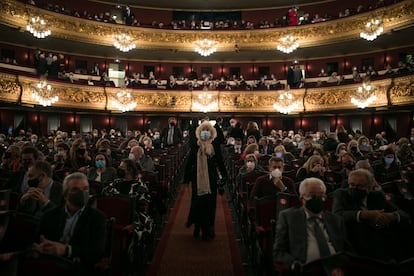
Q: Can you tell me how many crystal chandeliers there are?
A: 10